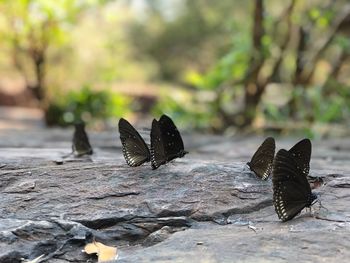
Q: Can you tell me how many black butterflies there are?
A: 6